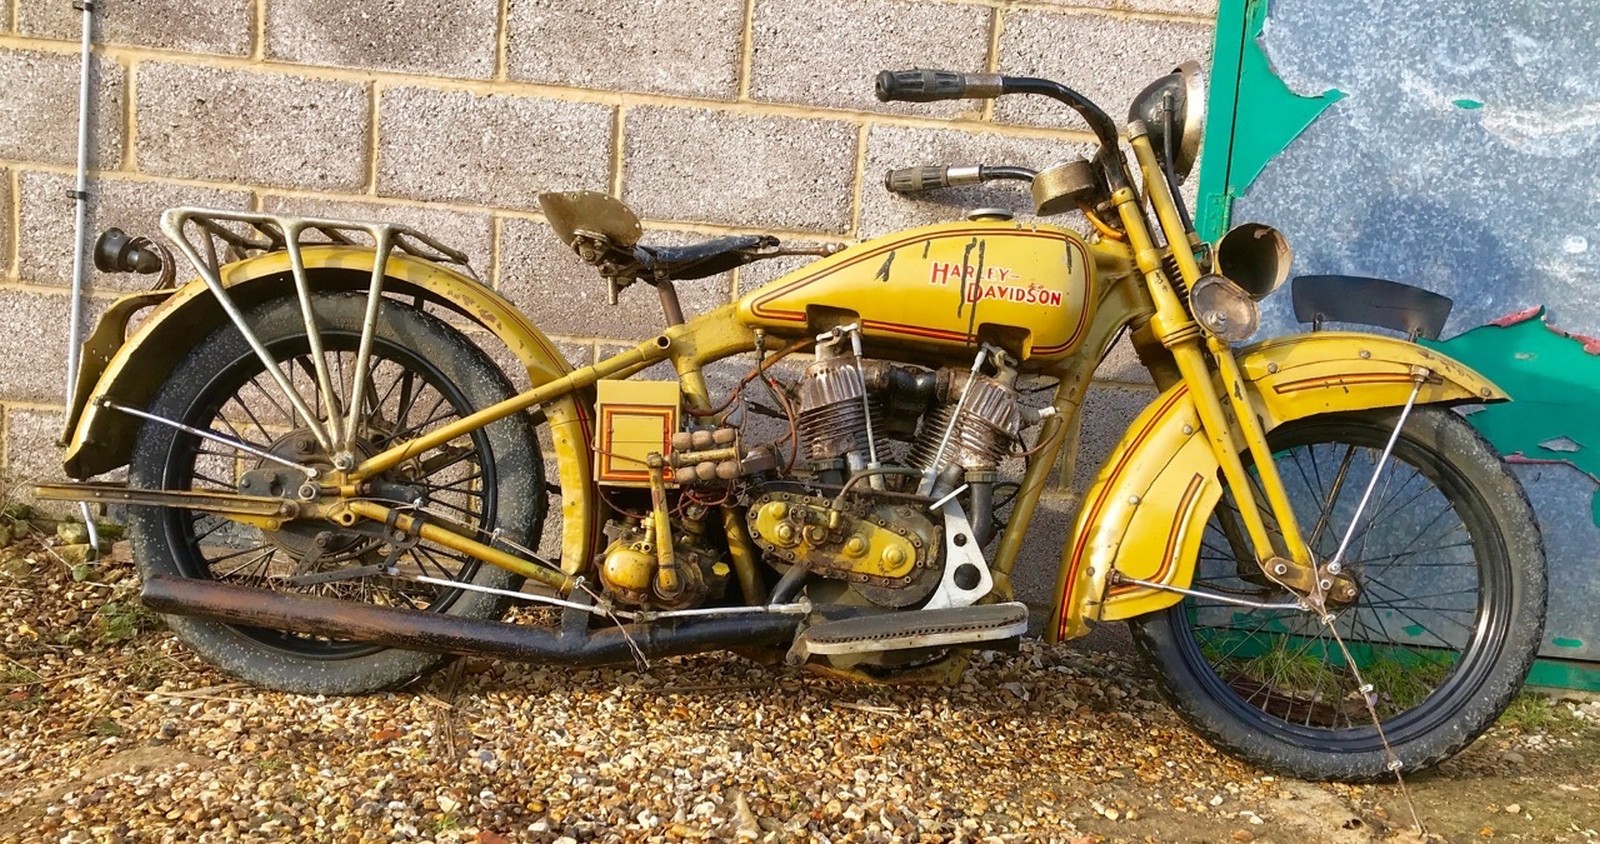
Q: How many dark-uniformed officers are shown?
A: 0